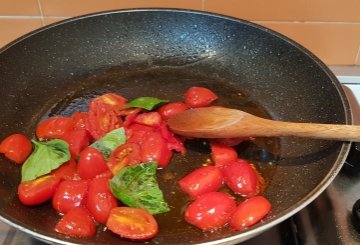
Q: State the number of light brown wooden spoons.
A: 1